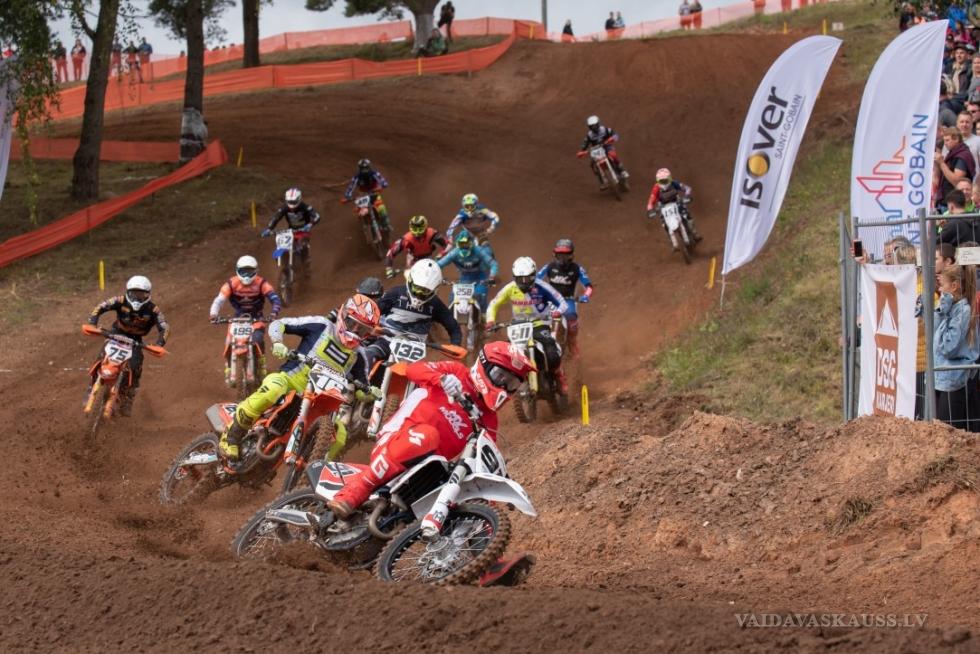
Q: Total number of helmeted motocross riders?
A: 15